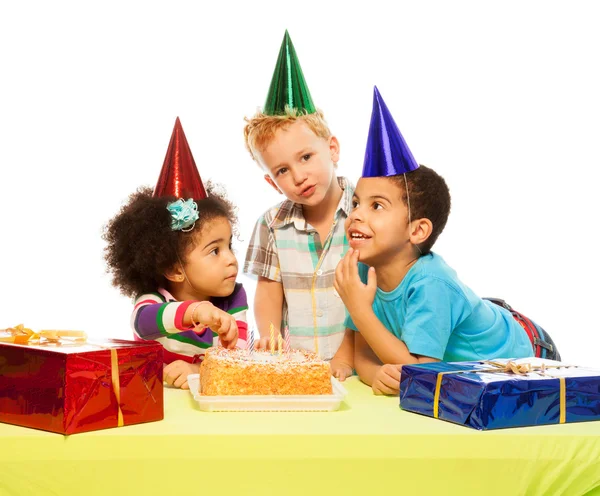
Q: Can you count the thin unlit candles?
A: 5